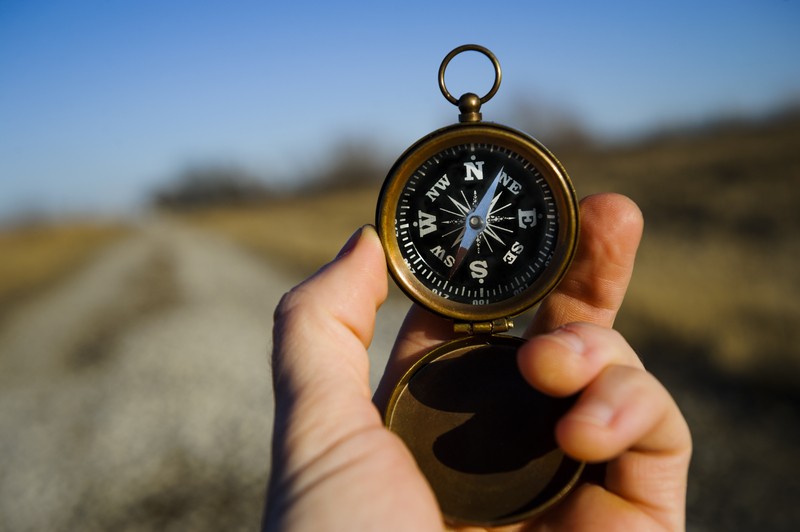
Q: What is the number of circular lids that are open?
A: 1